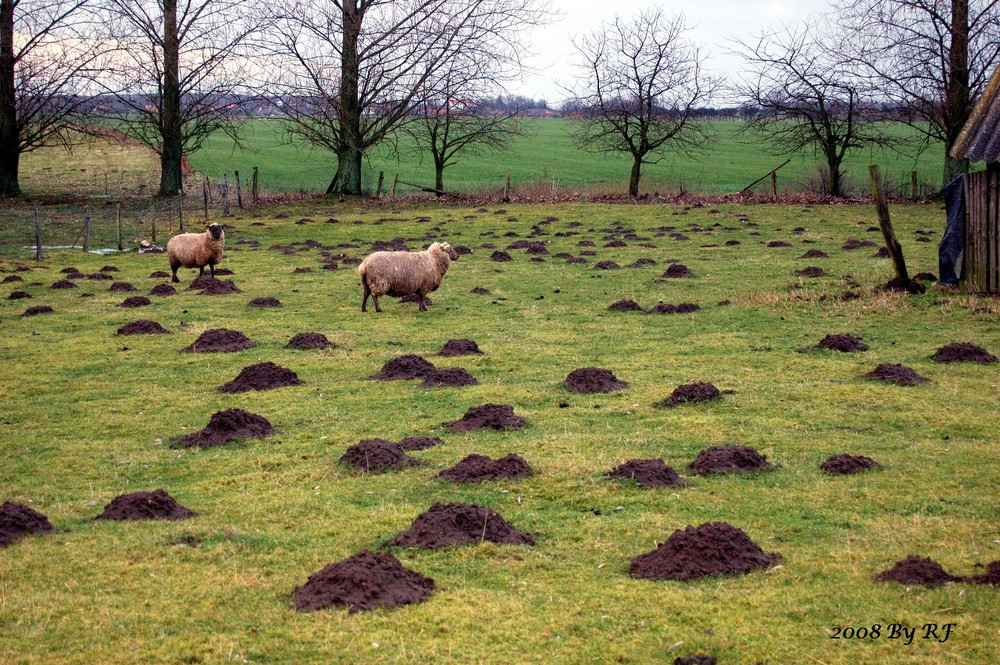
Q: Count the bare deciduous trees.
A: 7